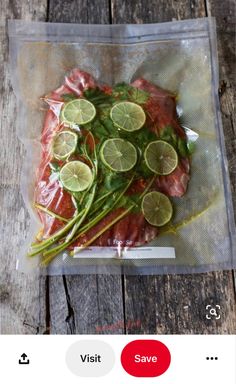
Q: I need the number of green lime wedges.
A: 7